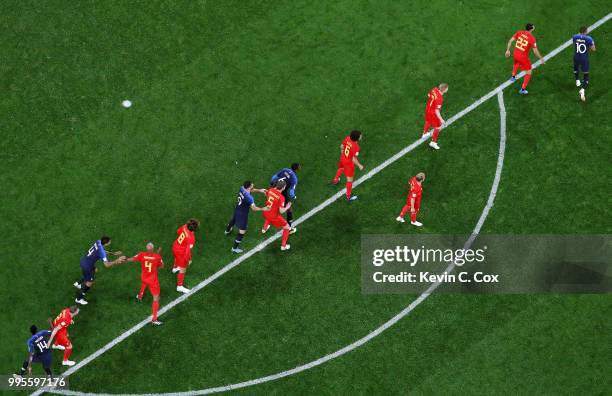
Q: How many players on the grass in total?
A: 13